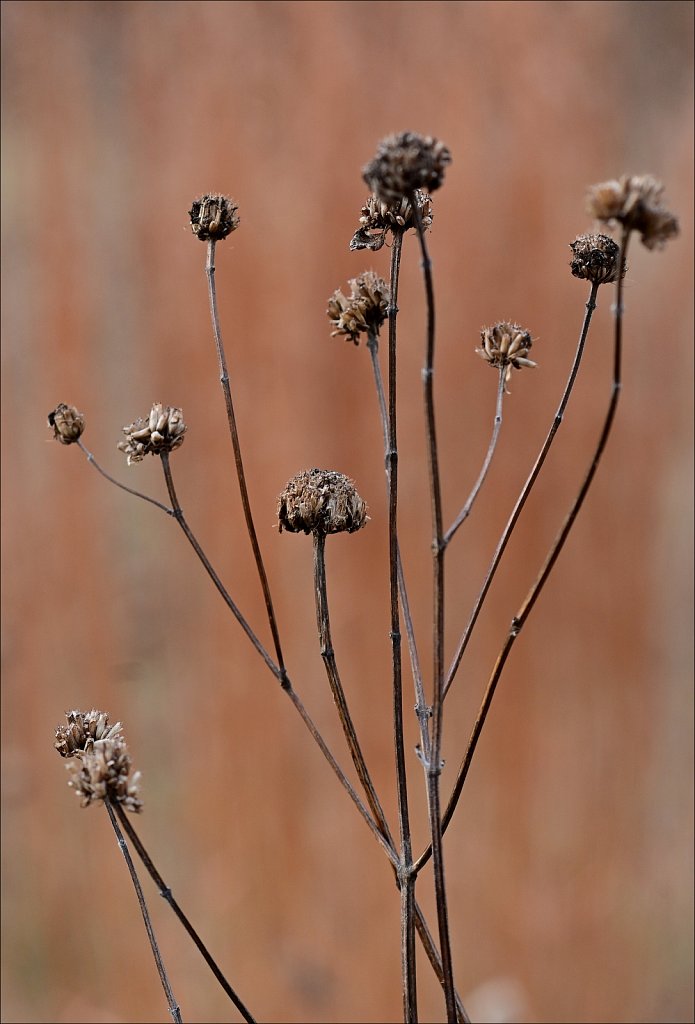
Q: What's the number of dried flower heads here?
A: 12